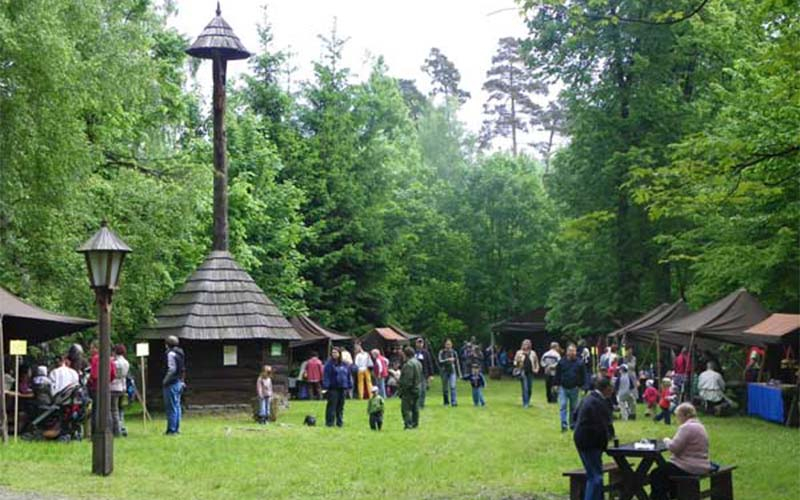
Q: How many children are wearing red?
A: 2